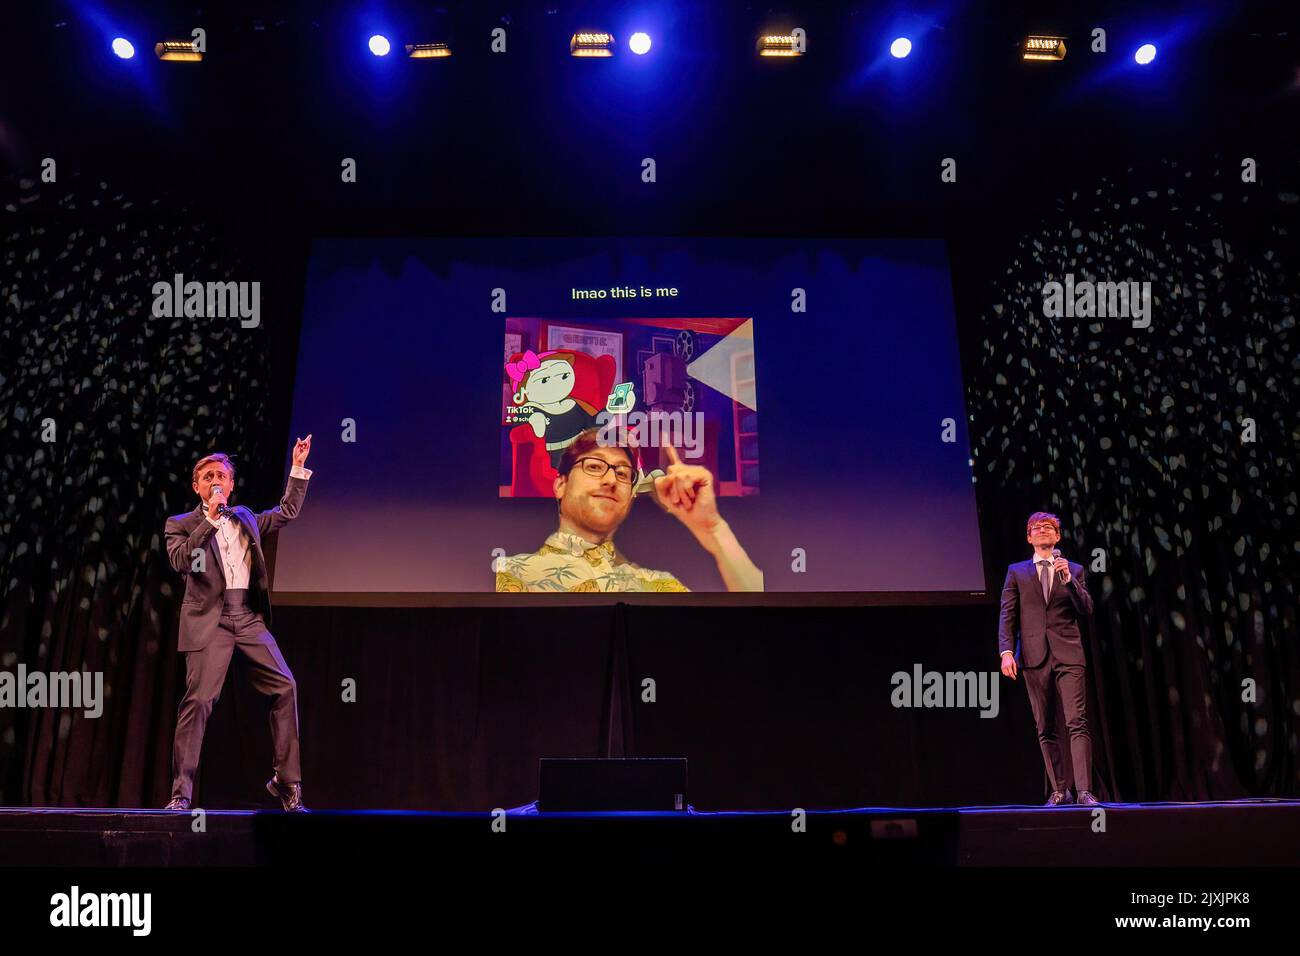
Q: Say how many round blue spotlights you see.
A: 5